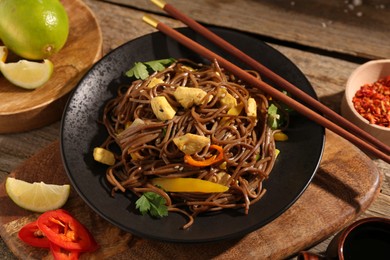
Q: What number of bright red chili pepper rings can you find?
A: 3